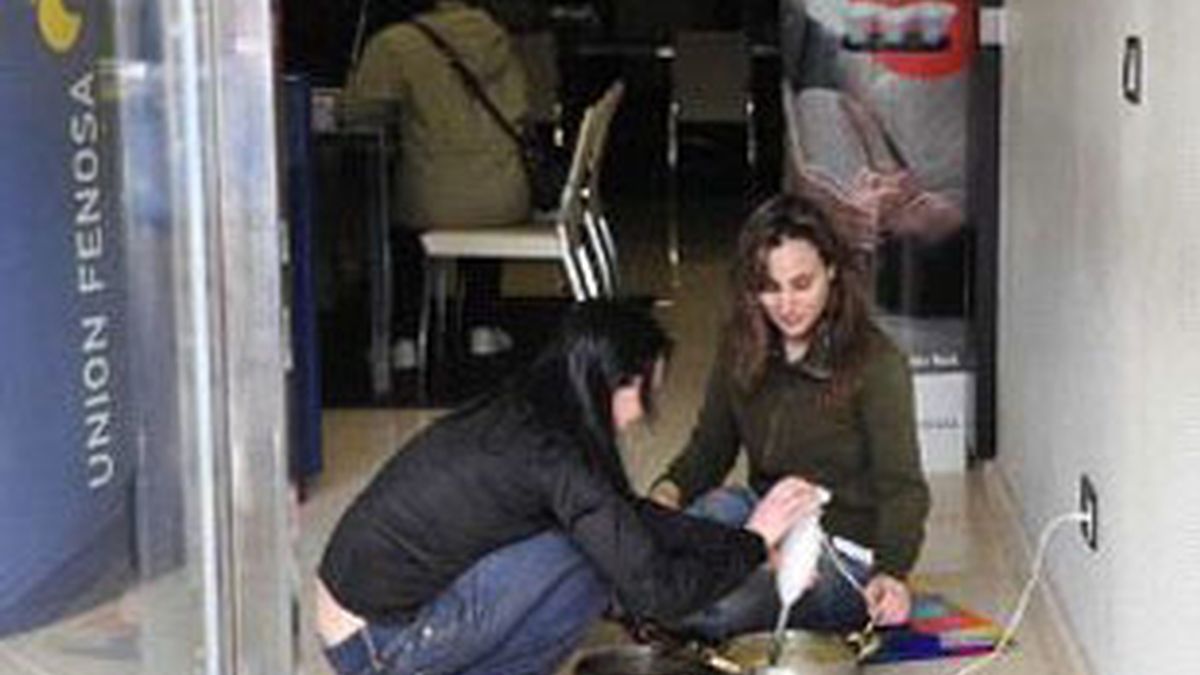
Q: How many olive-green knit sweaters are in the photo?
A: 1